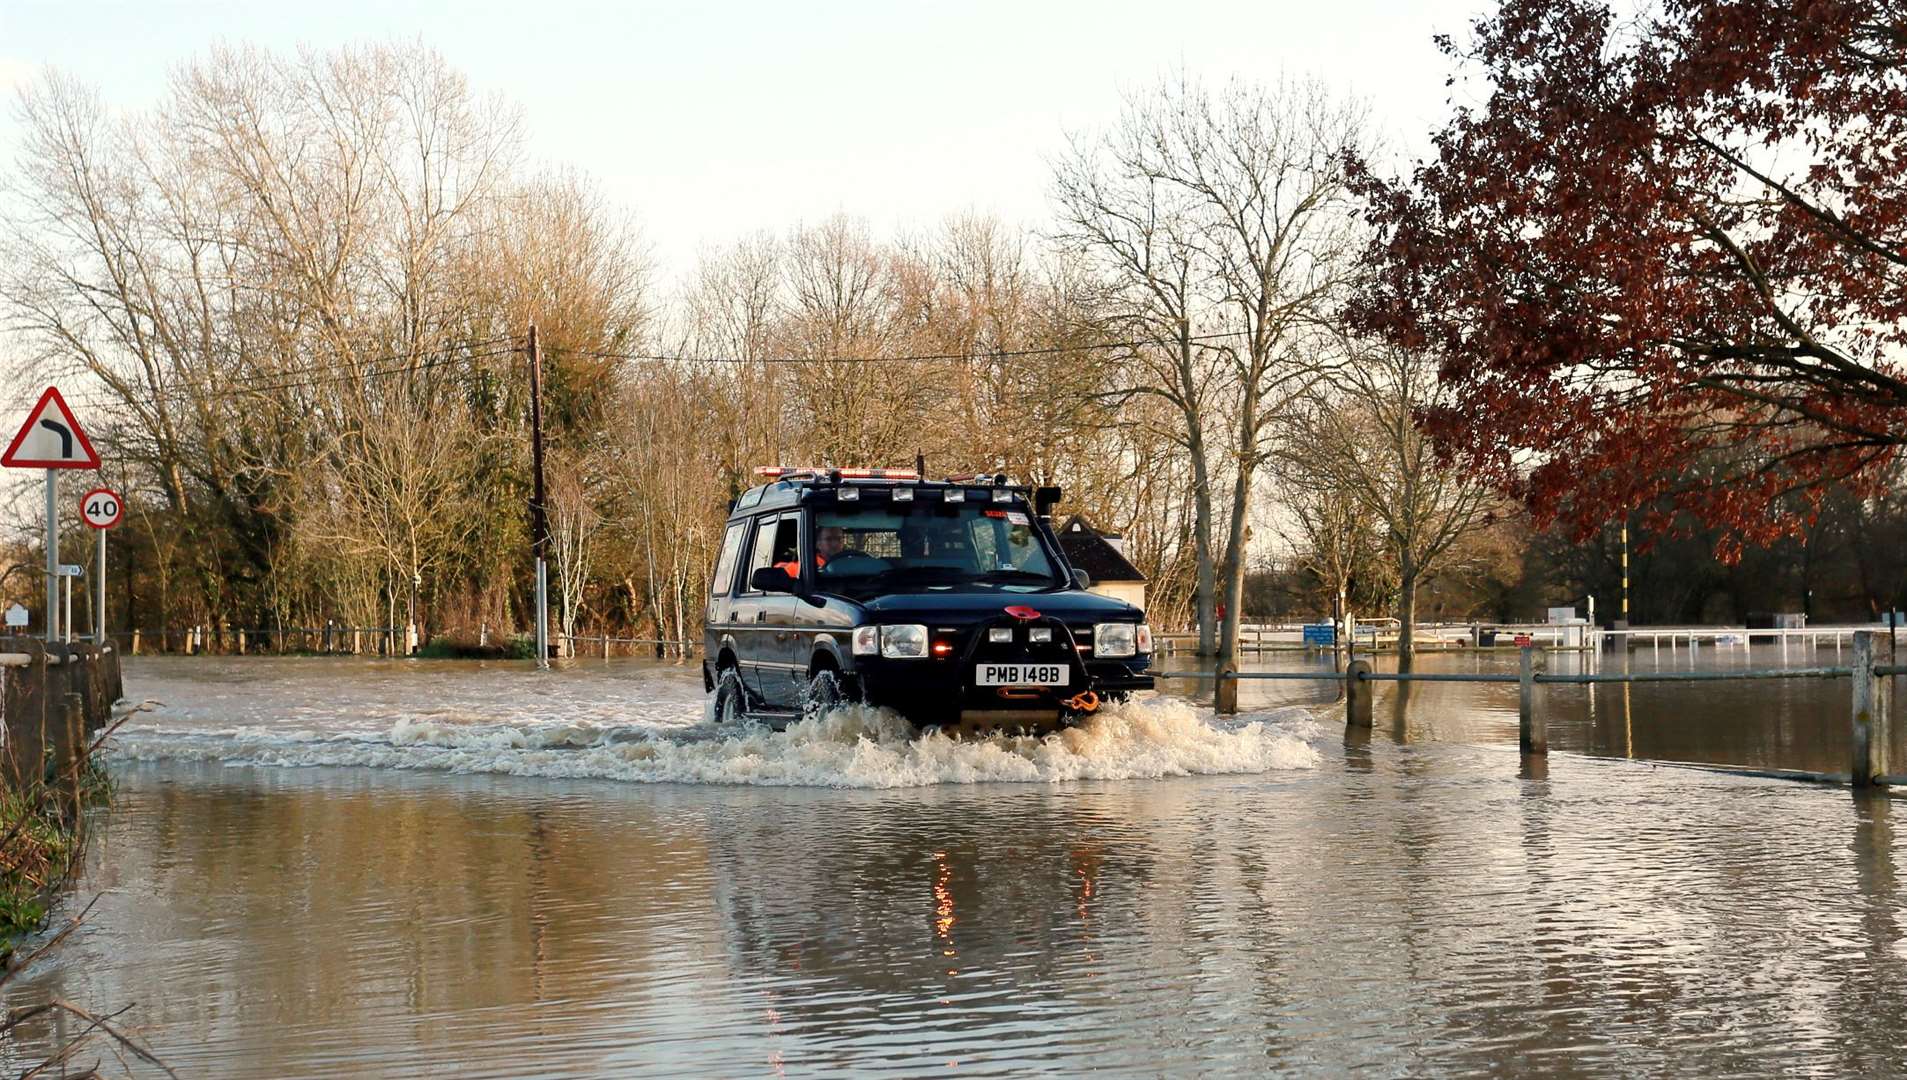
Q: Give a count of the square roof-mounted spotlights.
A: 4